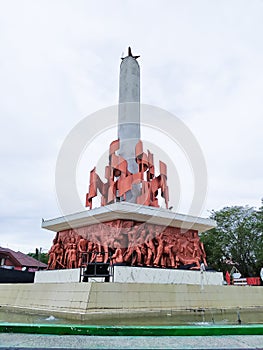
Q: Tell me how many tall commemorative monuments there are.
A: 1